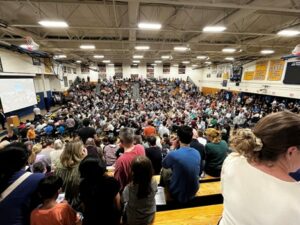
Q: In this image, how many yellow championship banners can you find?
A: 3